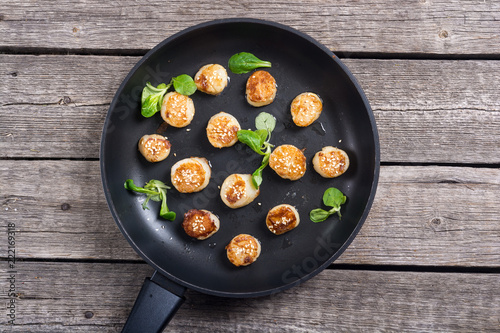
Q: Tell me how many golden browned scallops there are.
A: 13